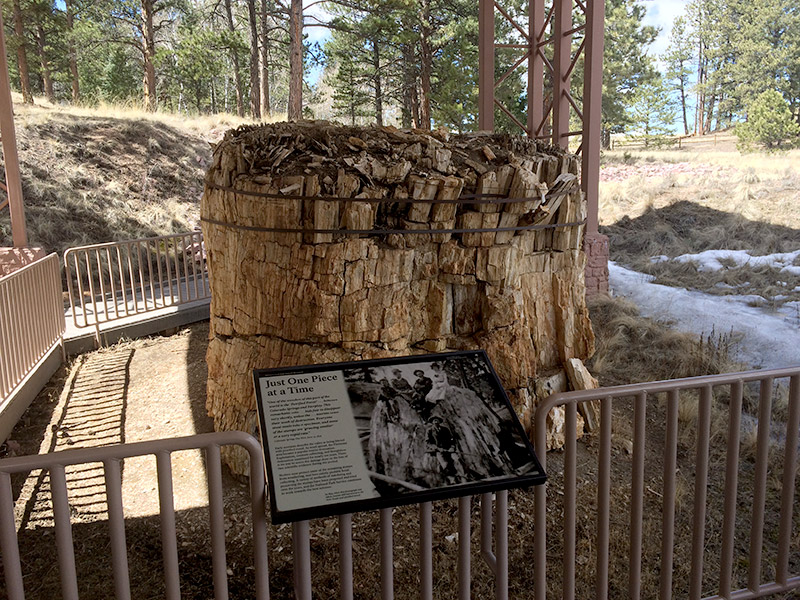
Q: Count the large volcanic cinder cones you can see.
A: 0